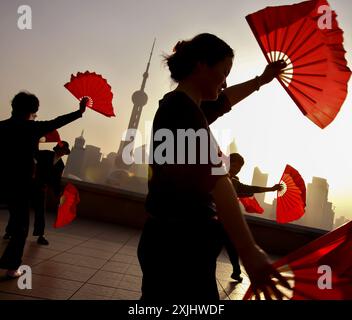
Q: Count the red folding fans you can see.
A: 7